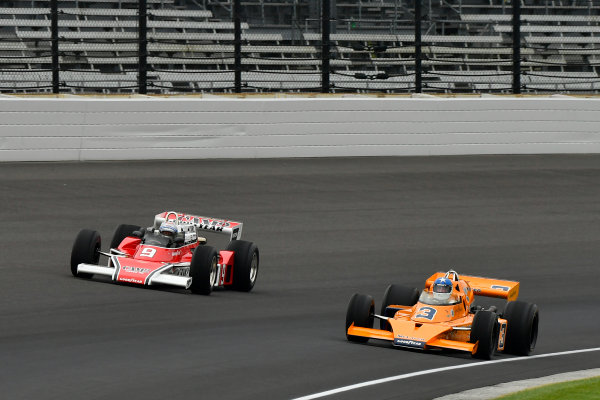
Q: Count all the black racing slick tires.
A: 8